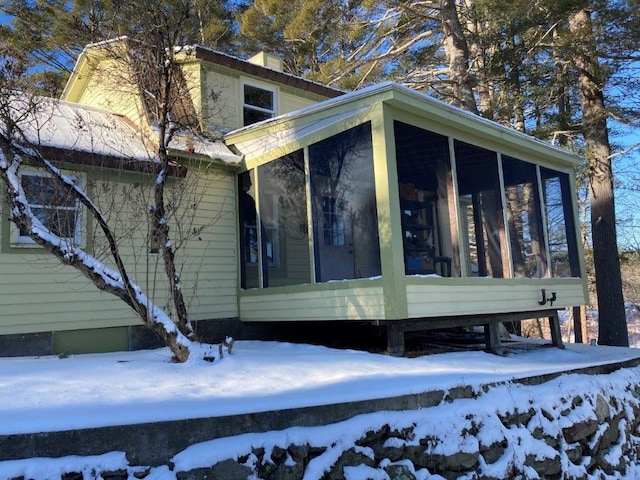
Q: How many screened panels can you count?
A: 7